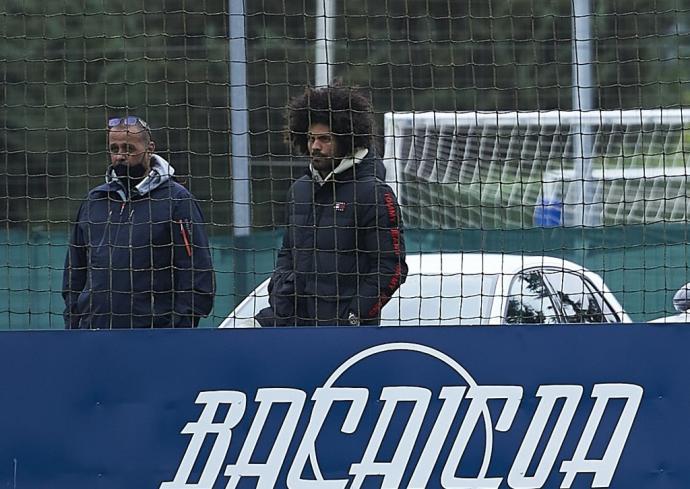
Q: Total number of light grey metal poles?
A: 3